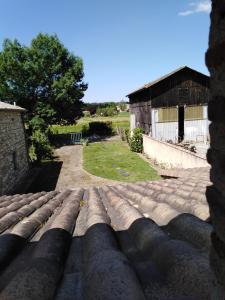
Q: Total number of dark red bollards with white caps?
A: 0